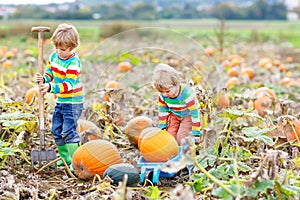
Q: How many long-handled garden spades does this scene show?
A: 1